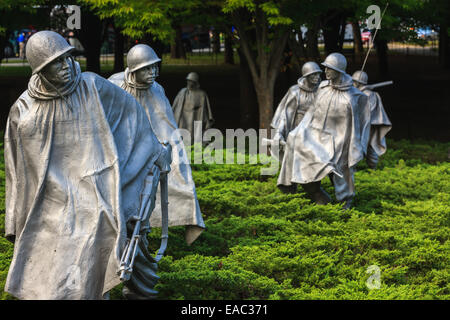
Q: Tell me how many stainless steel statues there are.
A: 6